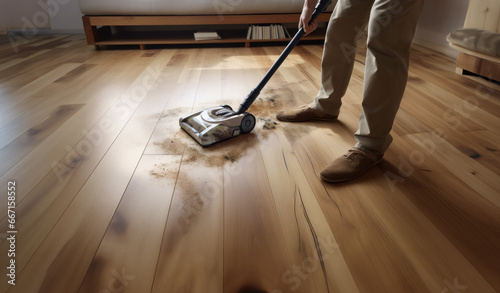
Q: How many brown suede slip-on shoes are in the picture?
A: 2